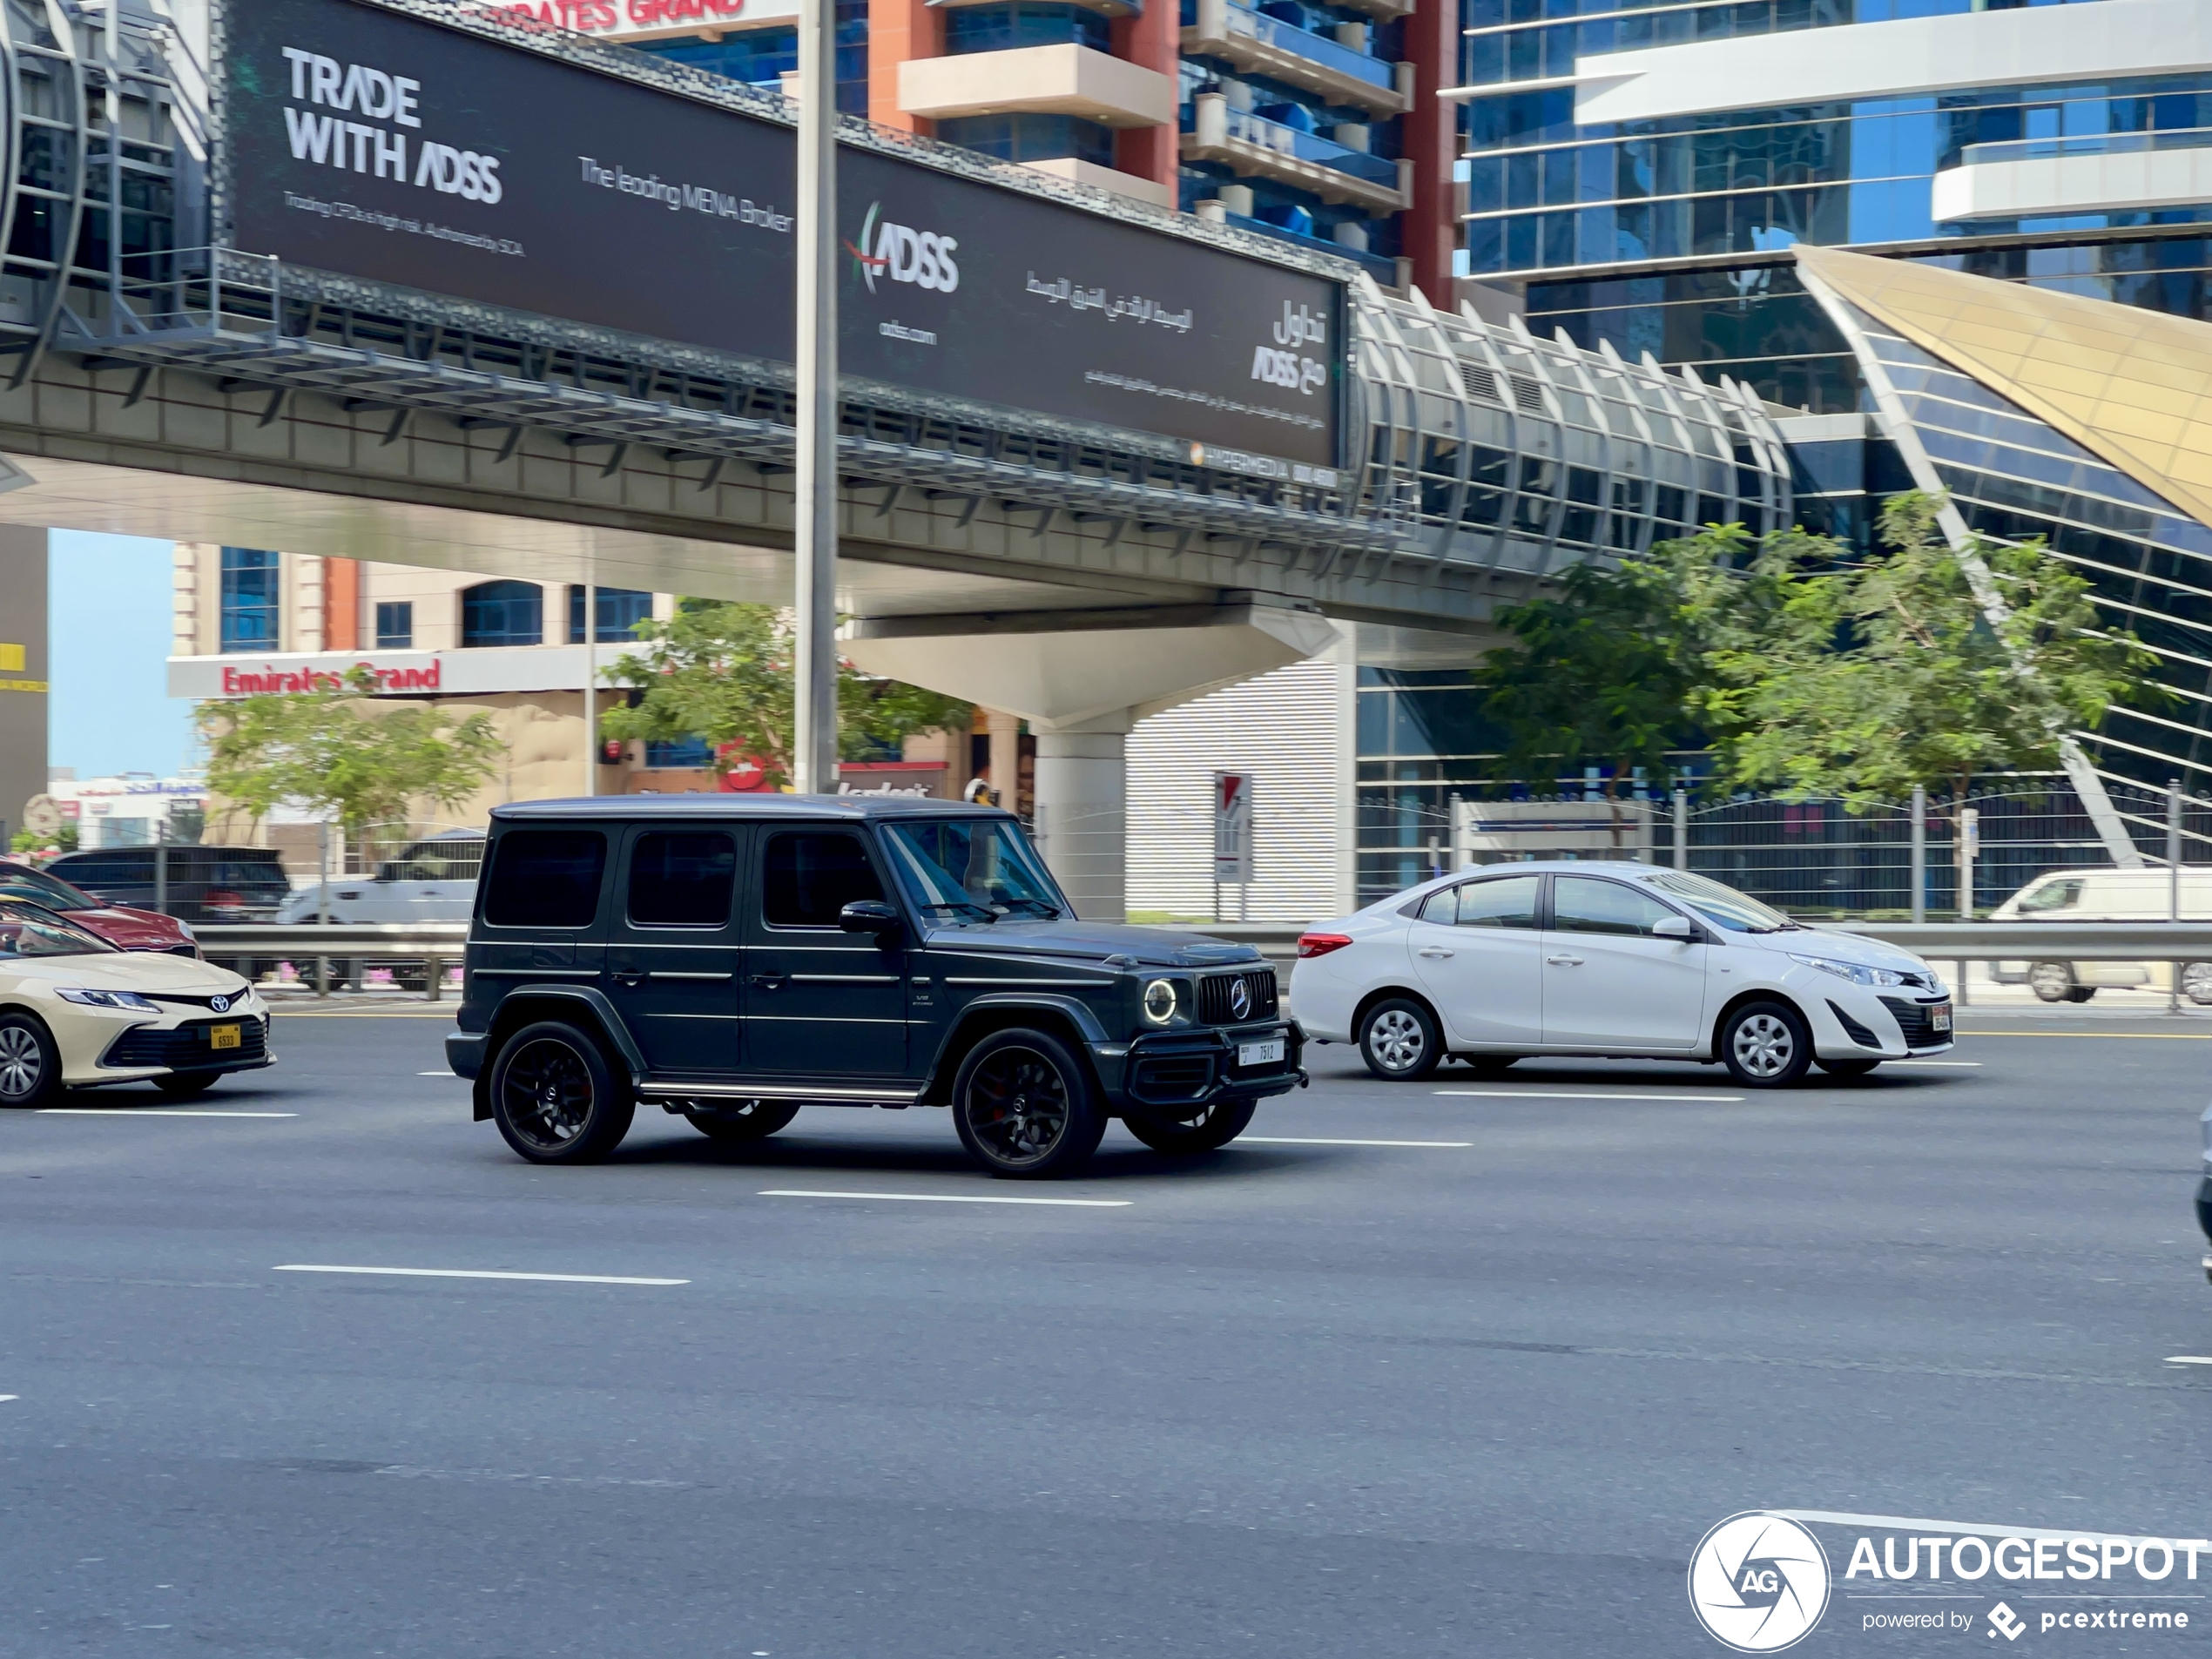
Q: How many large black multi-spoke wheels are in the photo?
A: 2